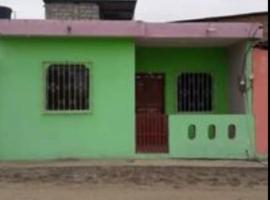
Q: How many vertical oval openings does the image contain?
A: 3